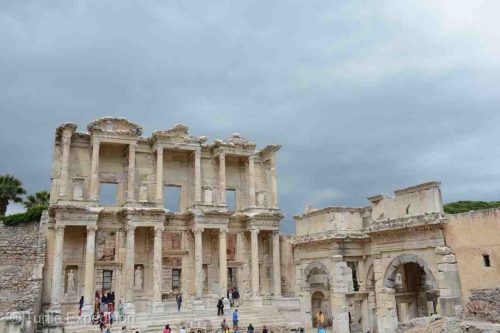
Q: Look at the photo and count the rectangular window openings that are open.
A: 3